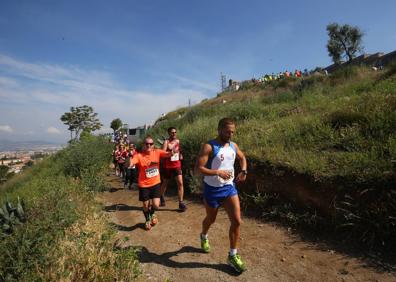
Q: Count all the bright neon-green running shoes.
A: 2